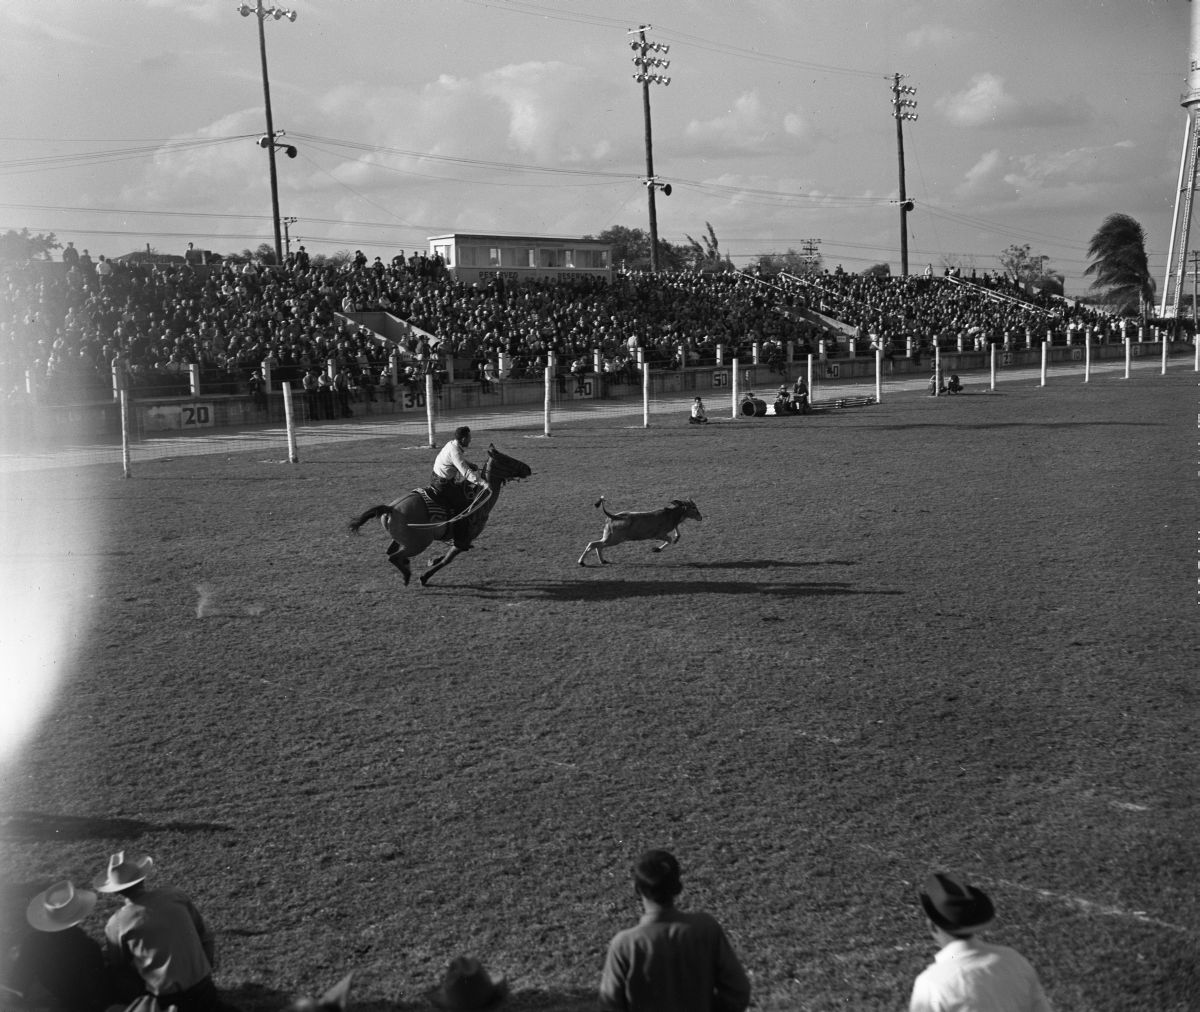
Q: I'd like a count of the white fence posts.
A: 15